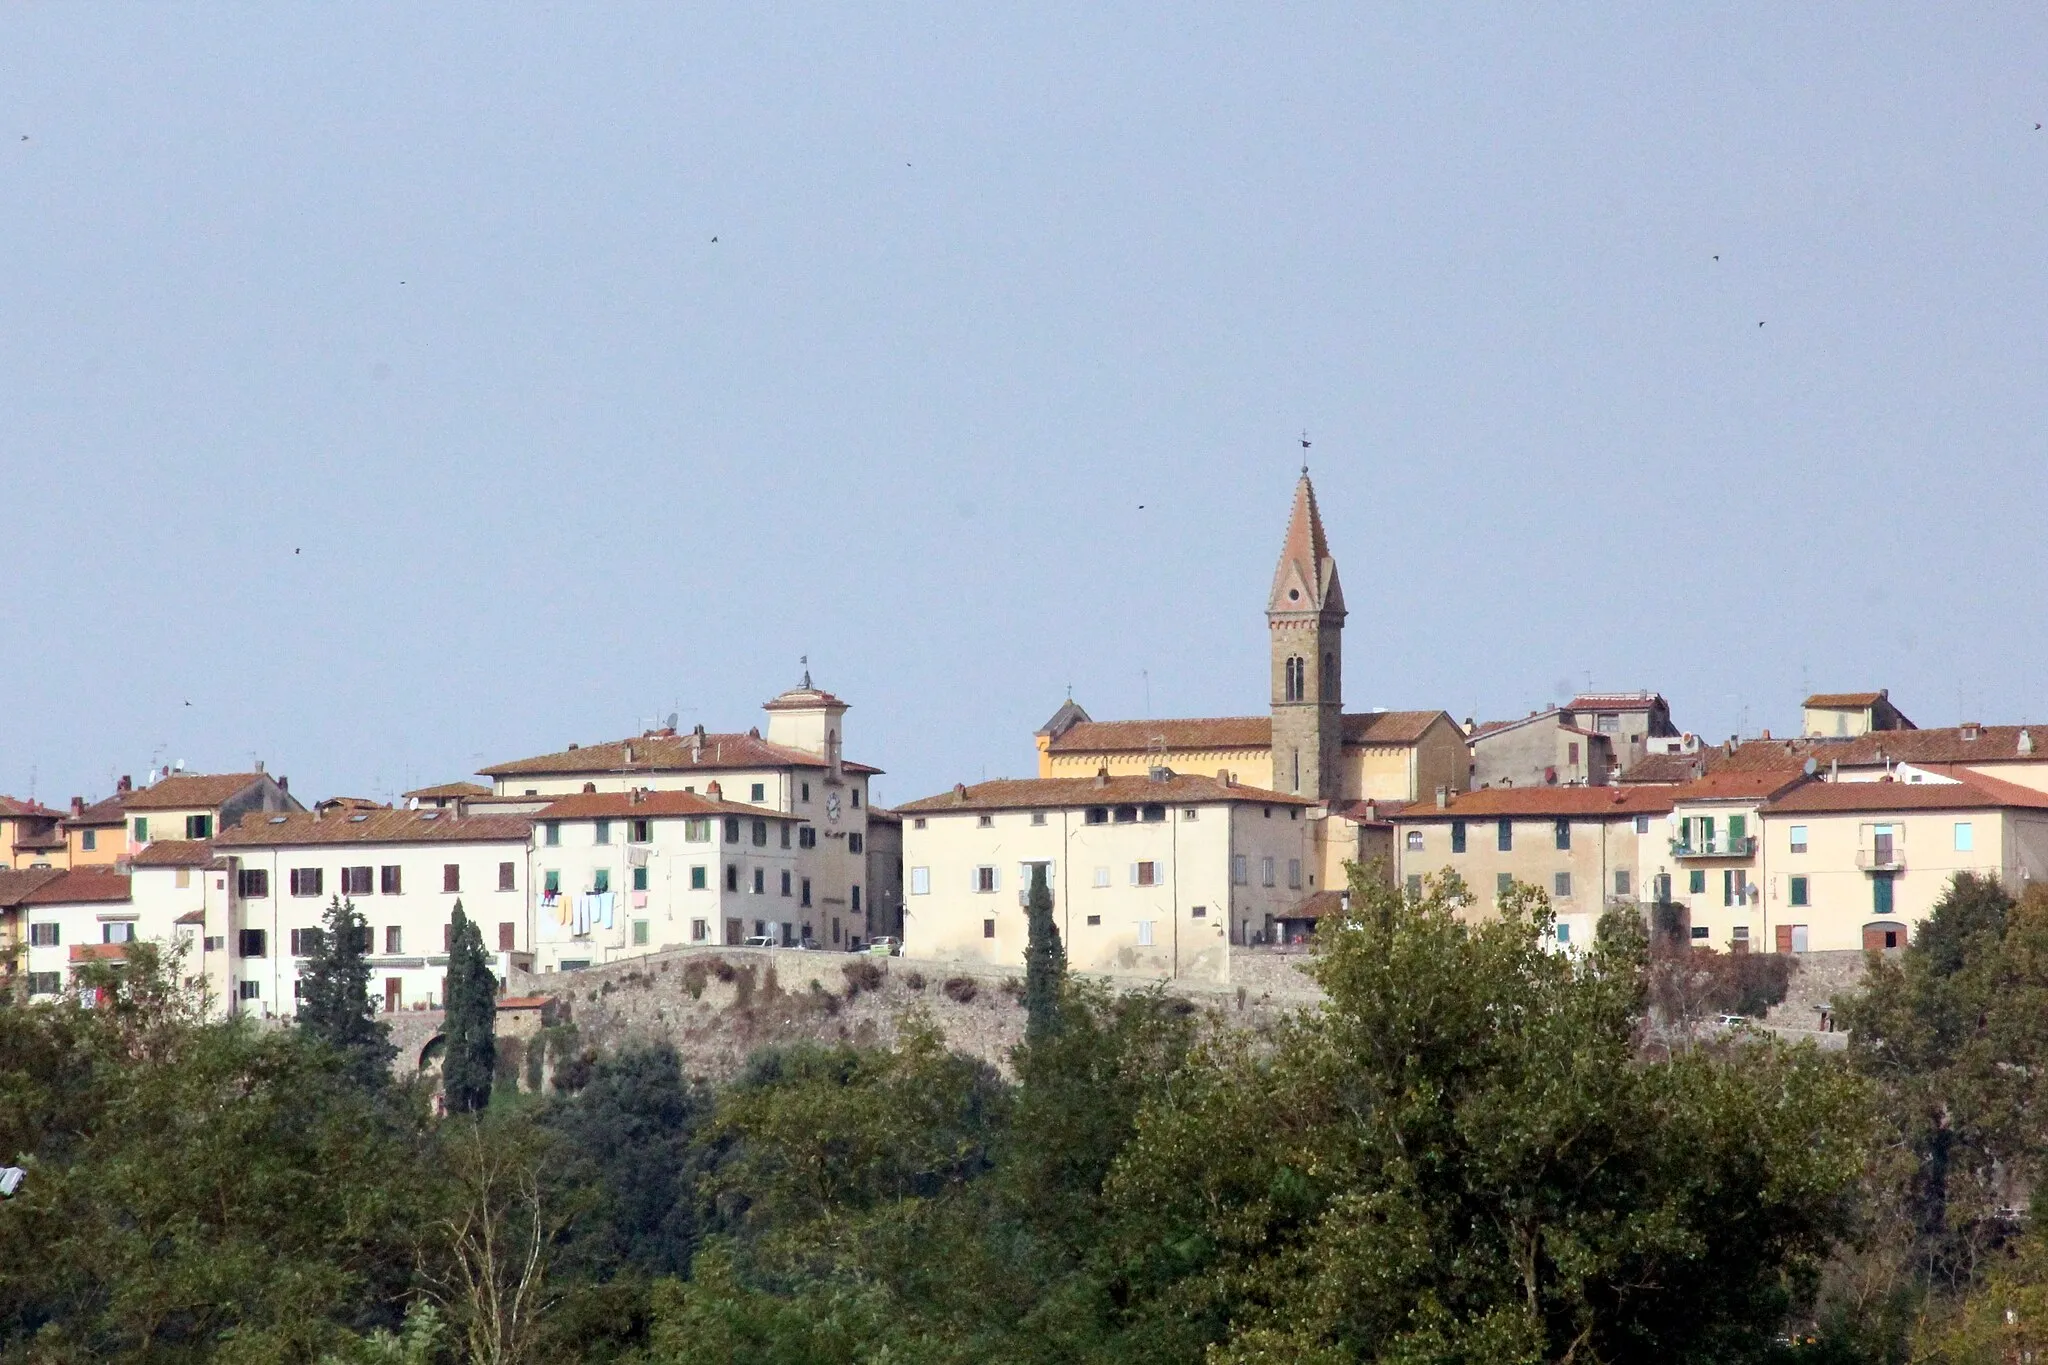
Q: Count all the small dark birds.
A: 10